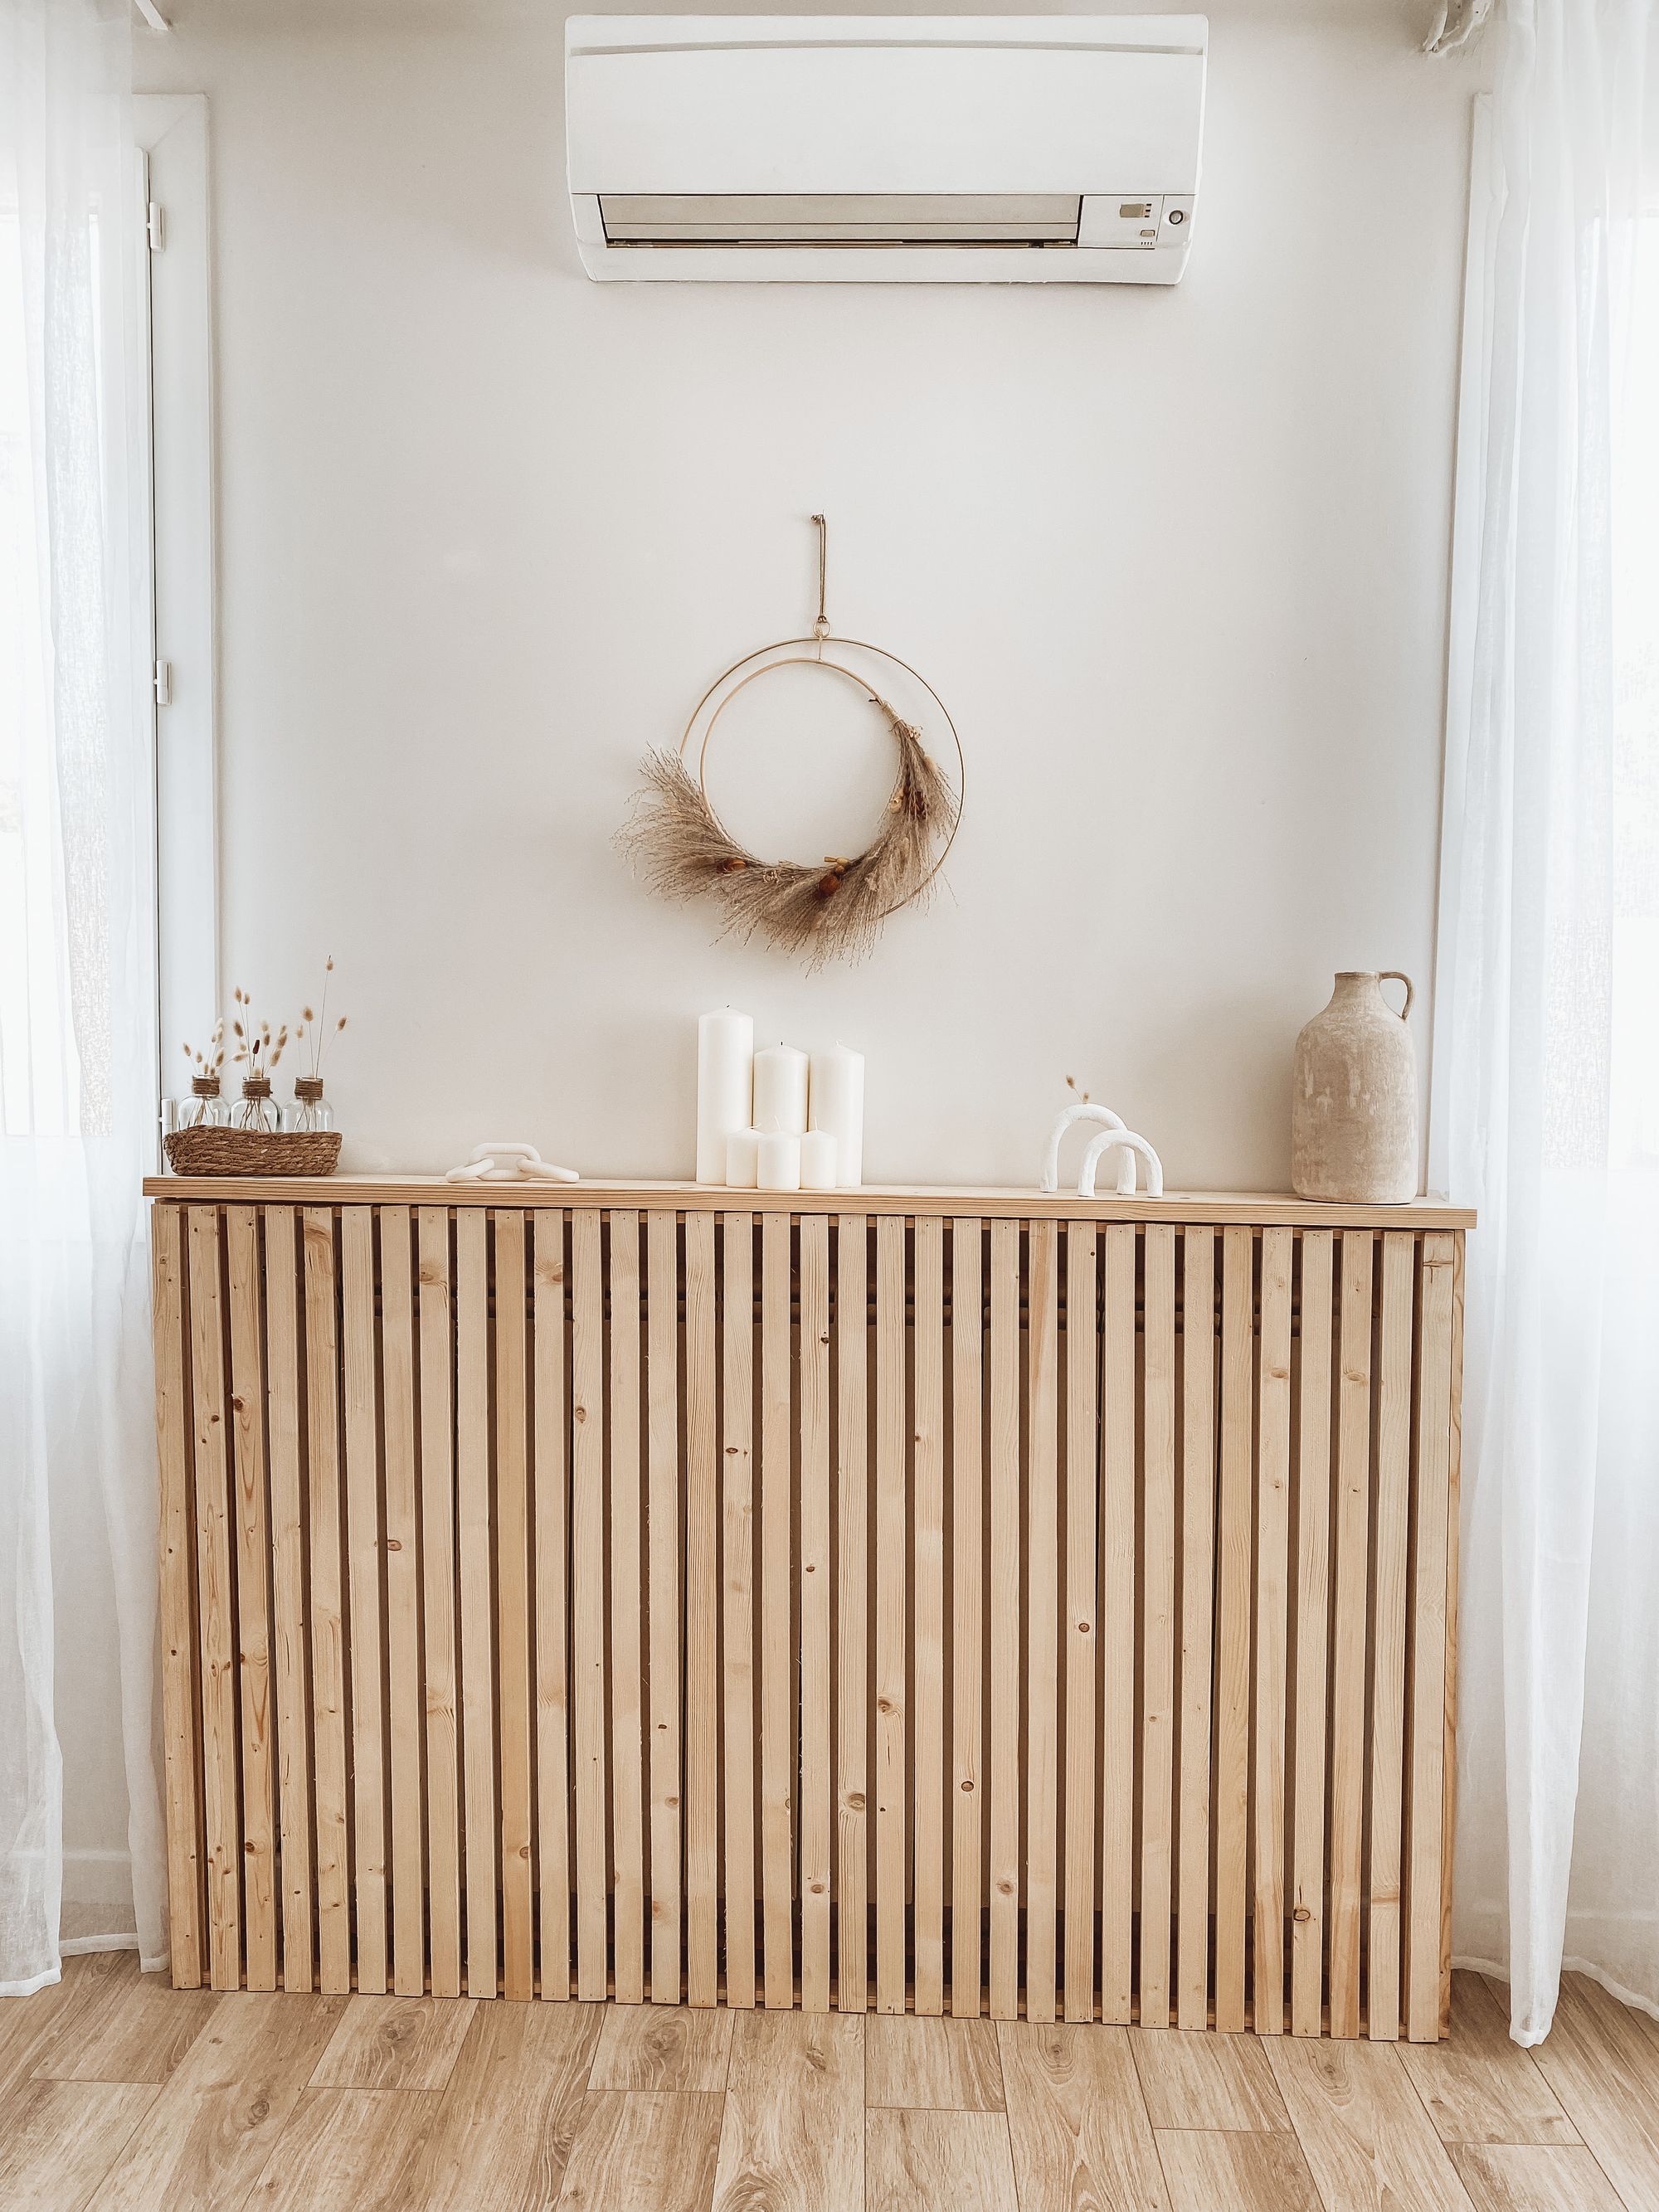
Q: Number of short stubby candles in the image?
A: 3